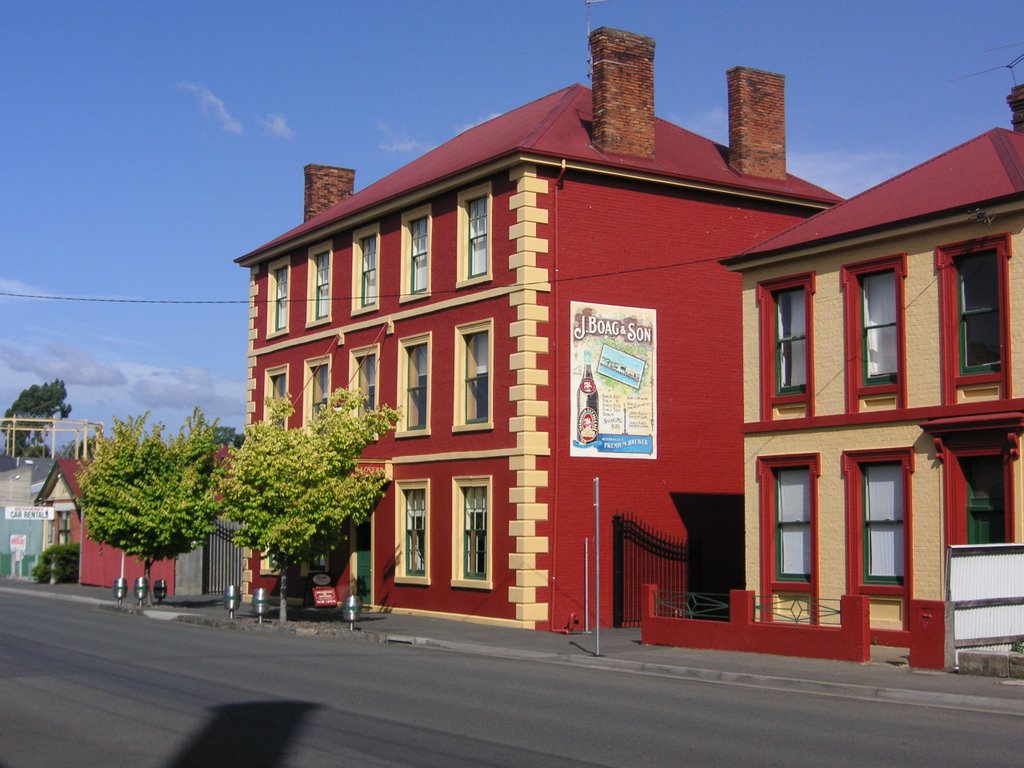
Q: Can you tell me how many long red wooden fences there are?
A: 1